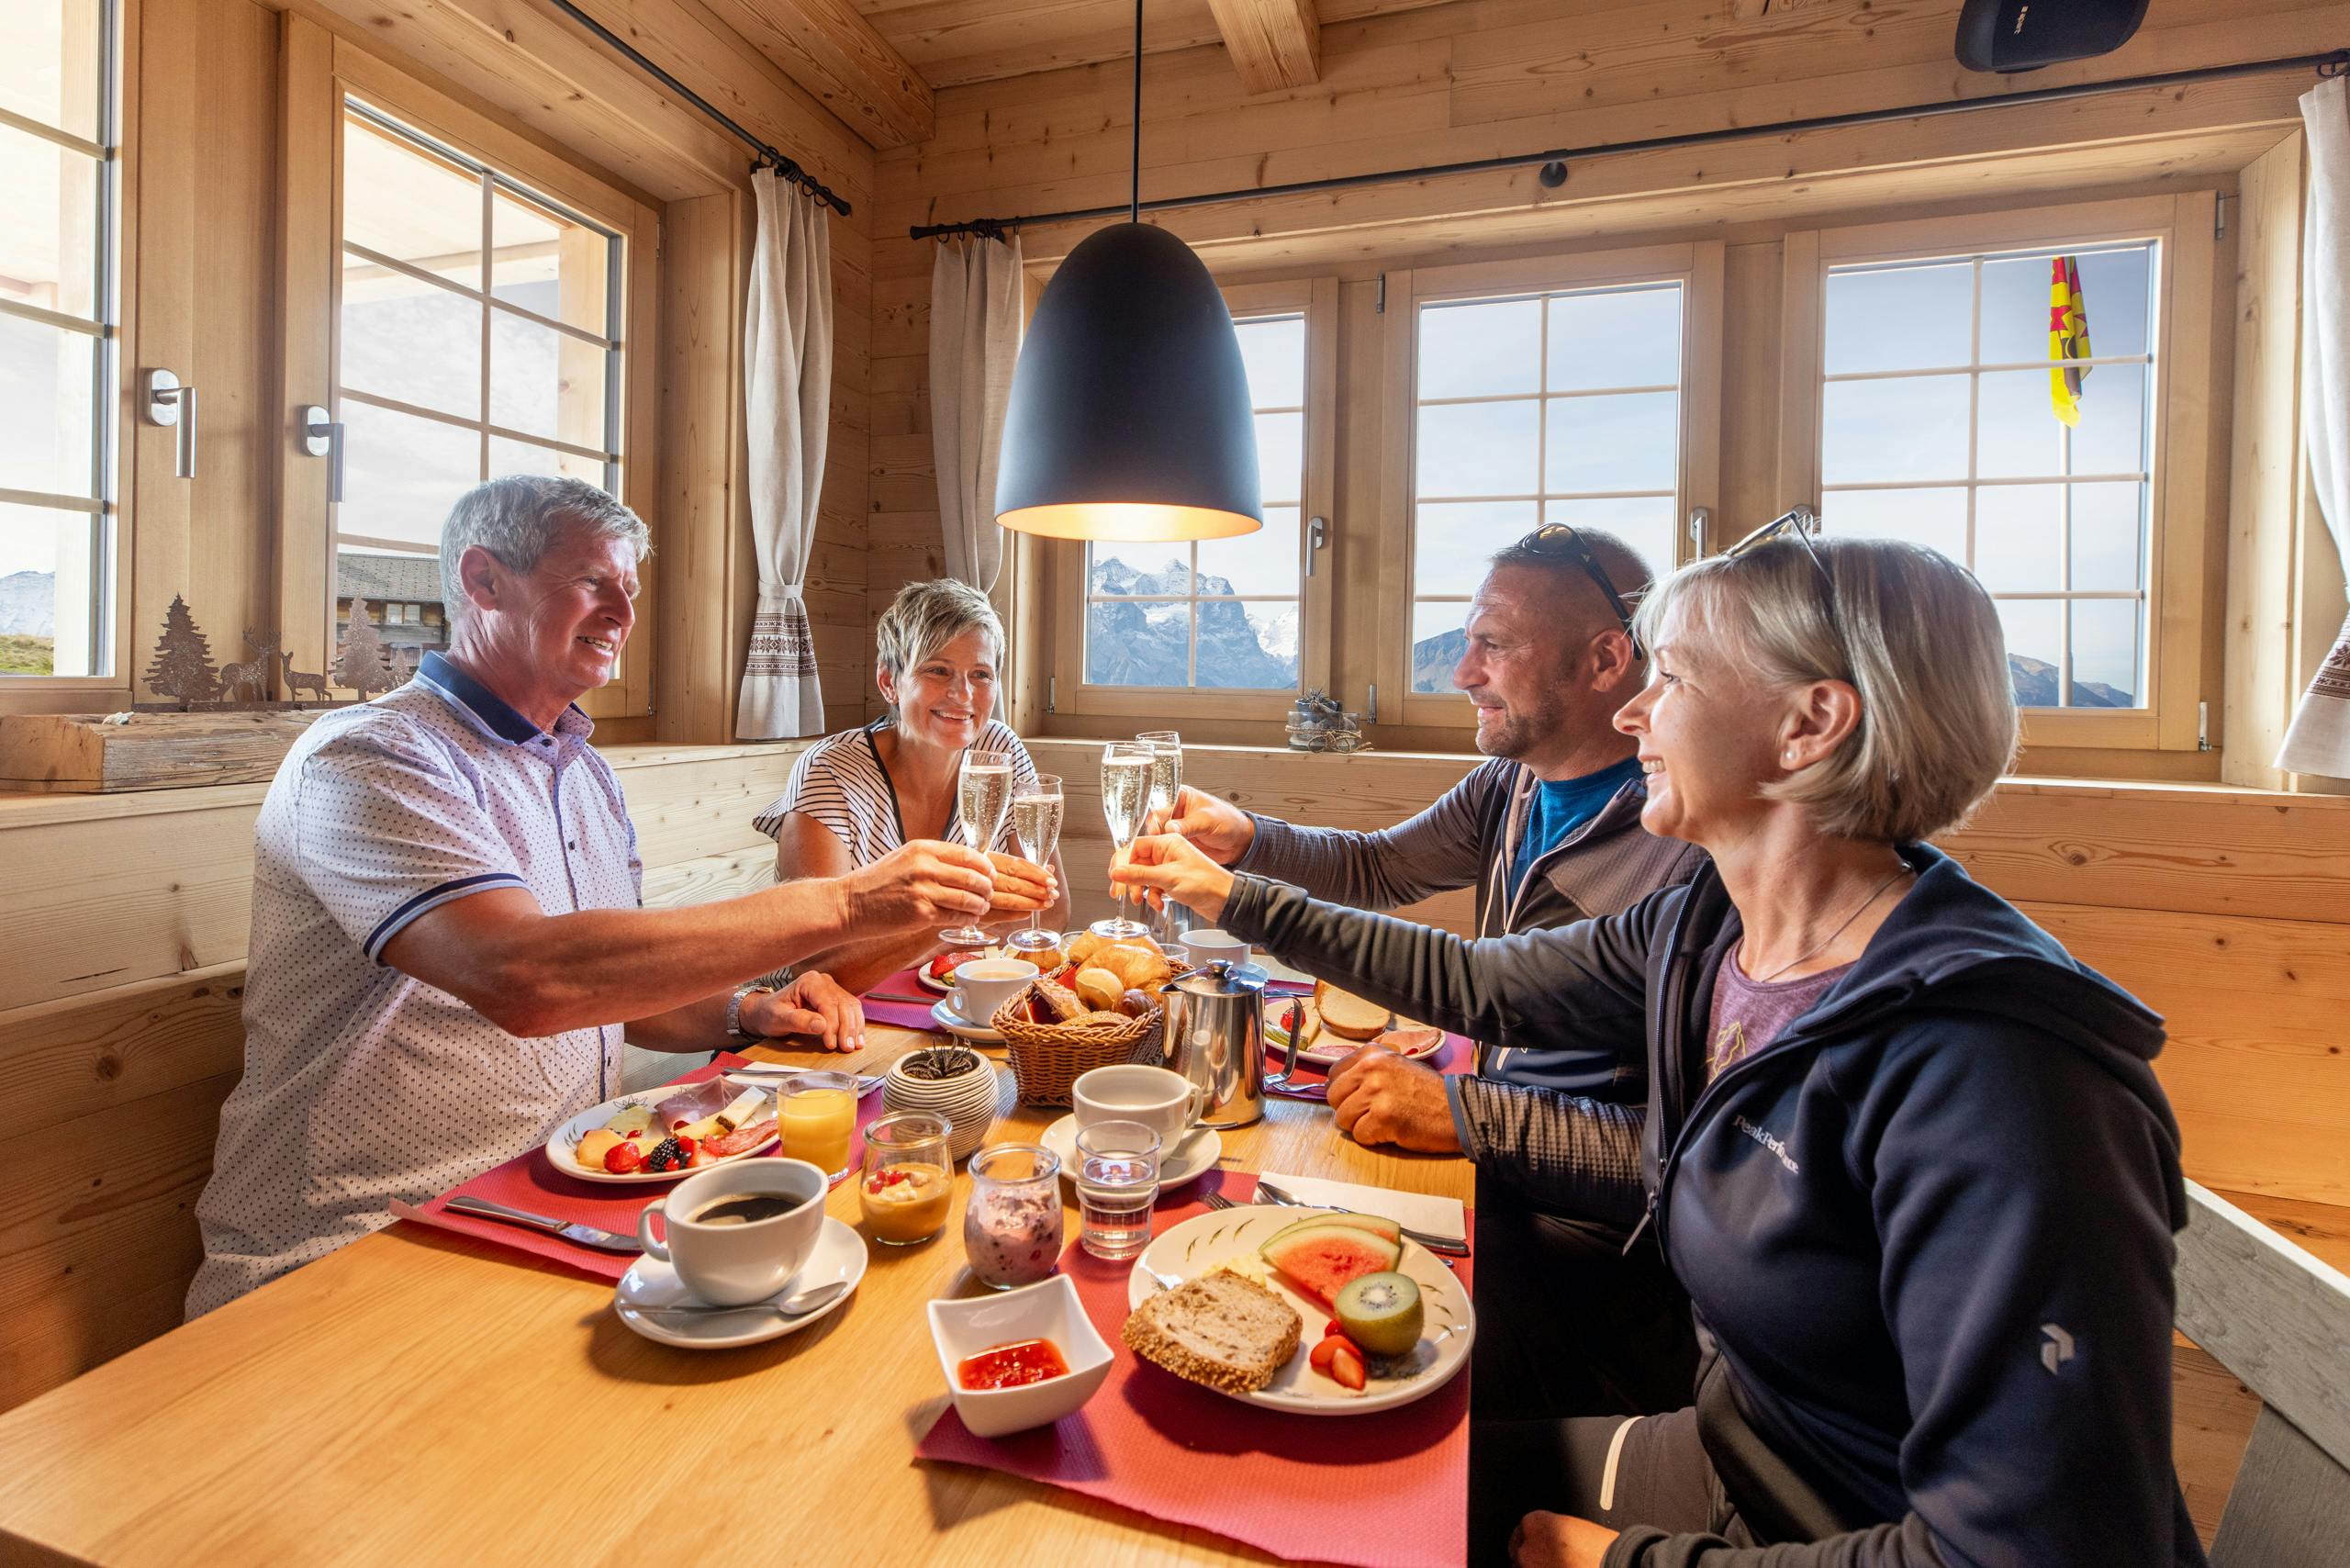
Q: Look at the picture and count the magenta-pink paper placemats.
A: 4